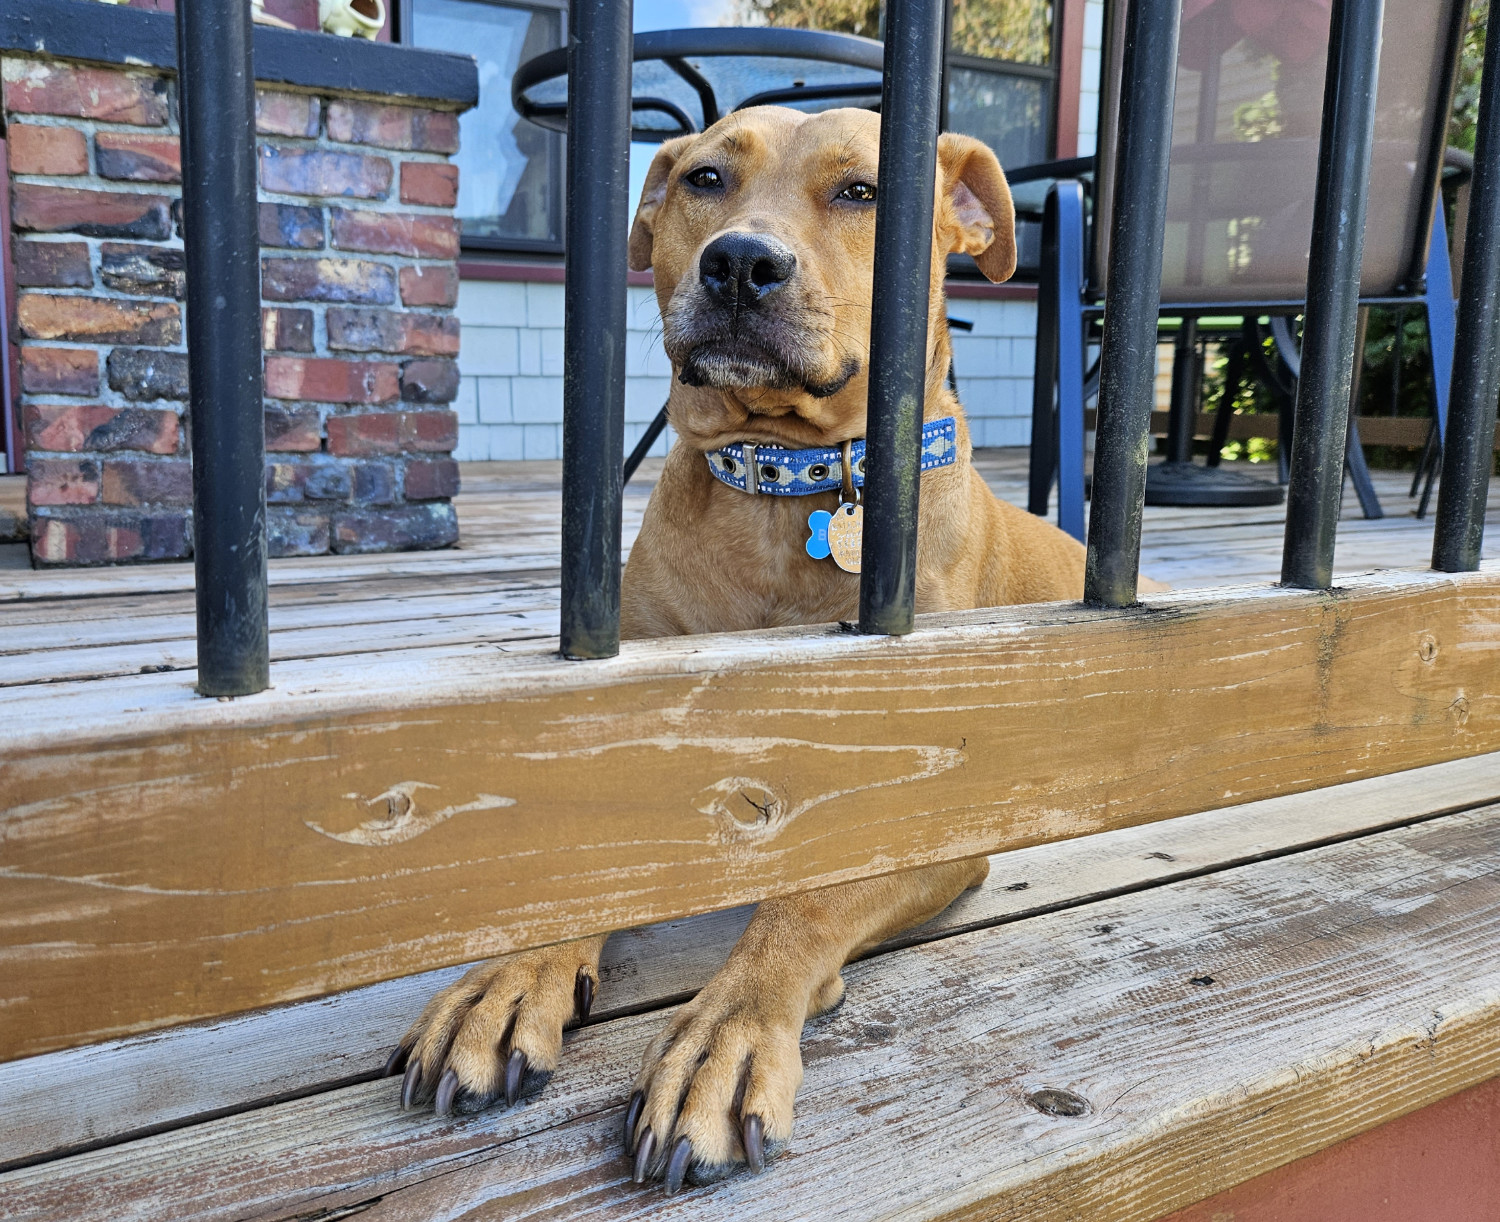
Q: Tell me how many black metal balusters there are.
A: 6